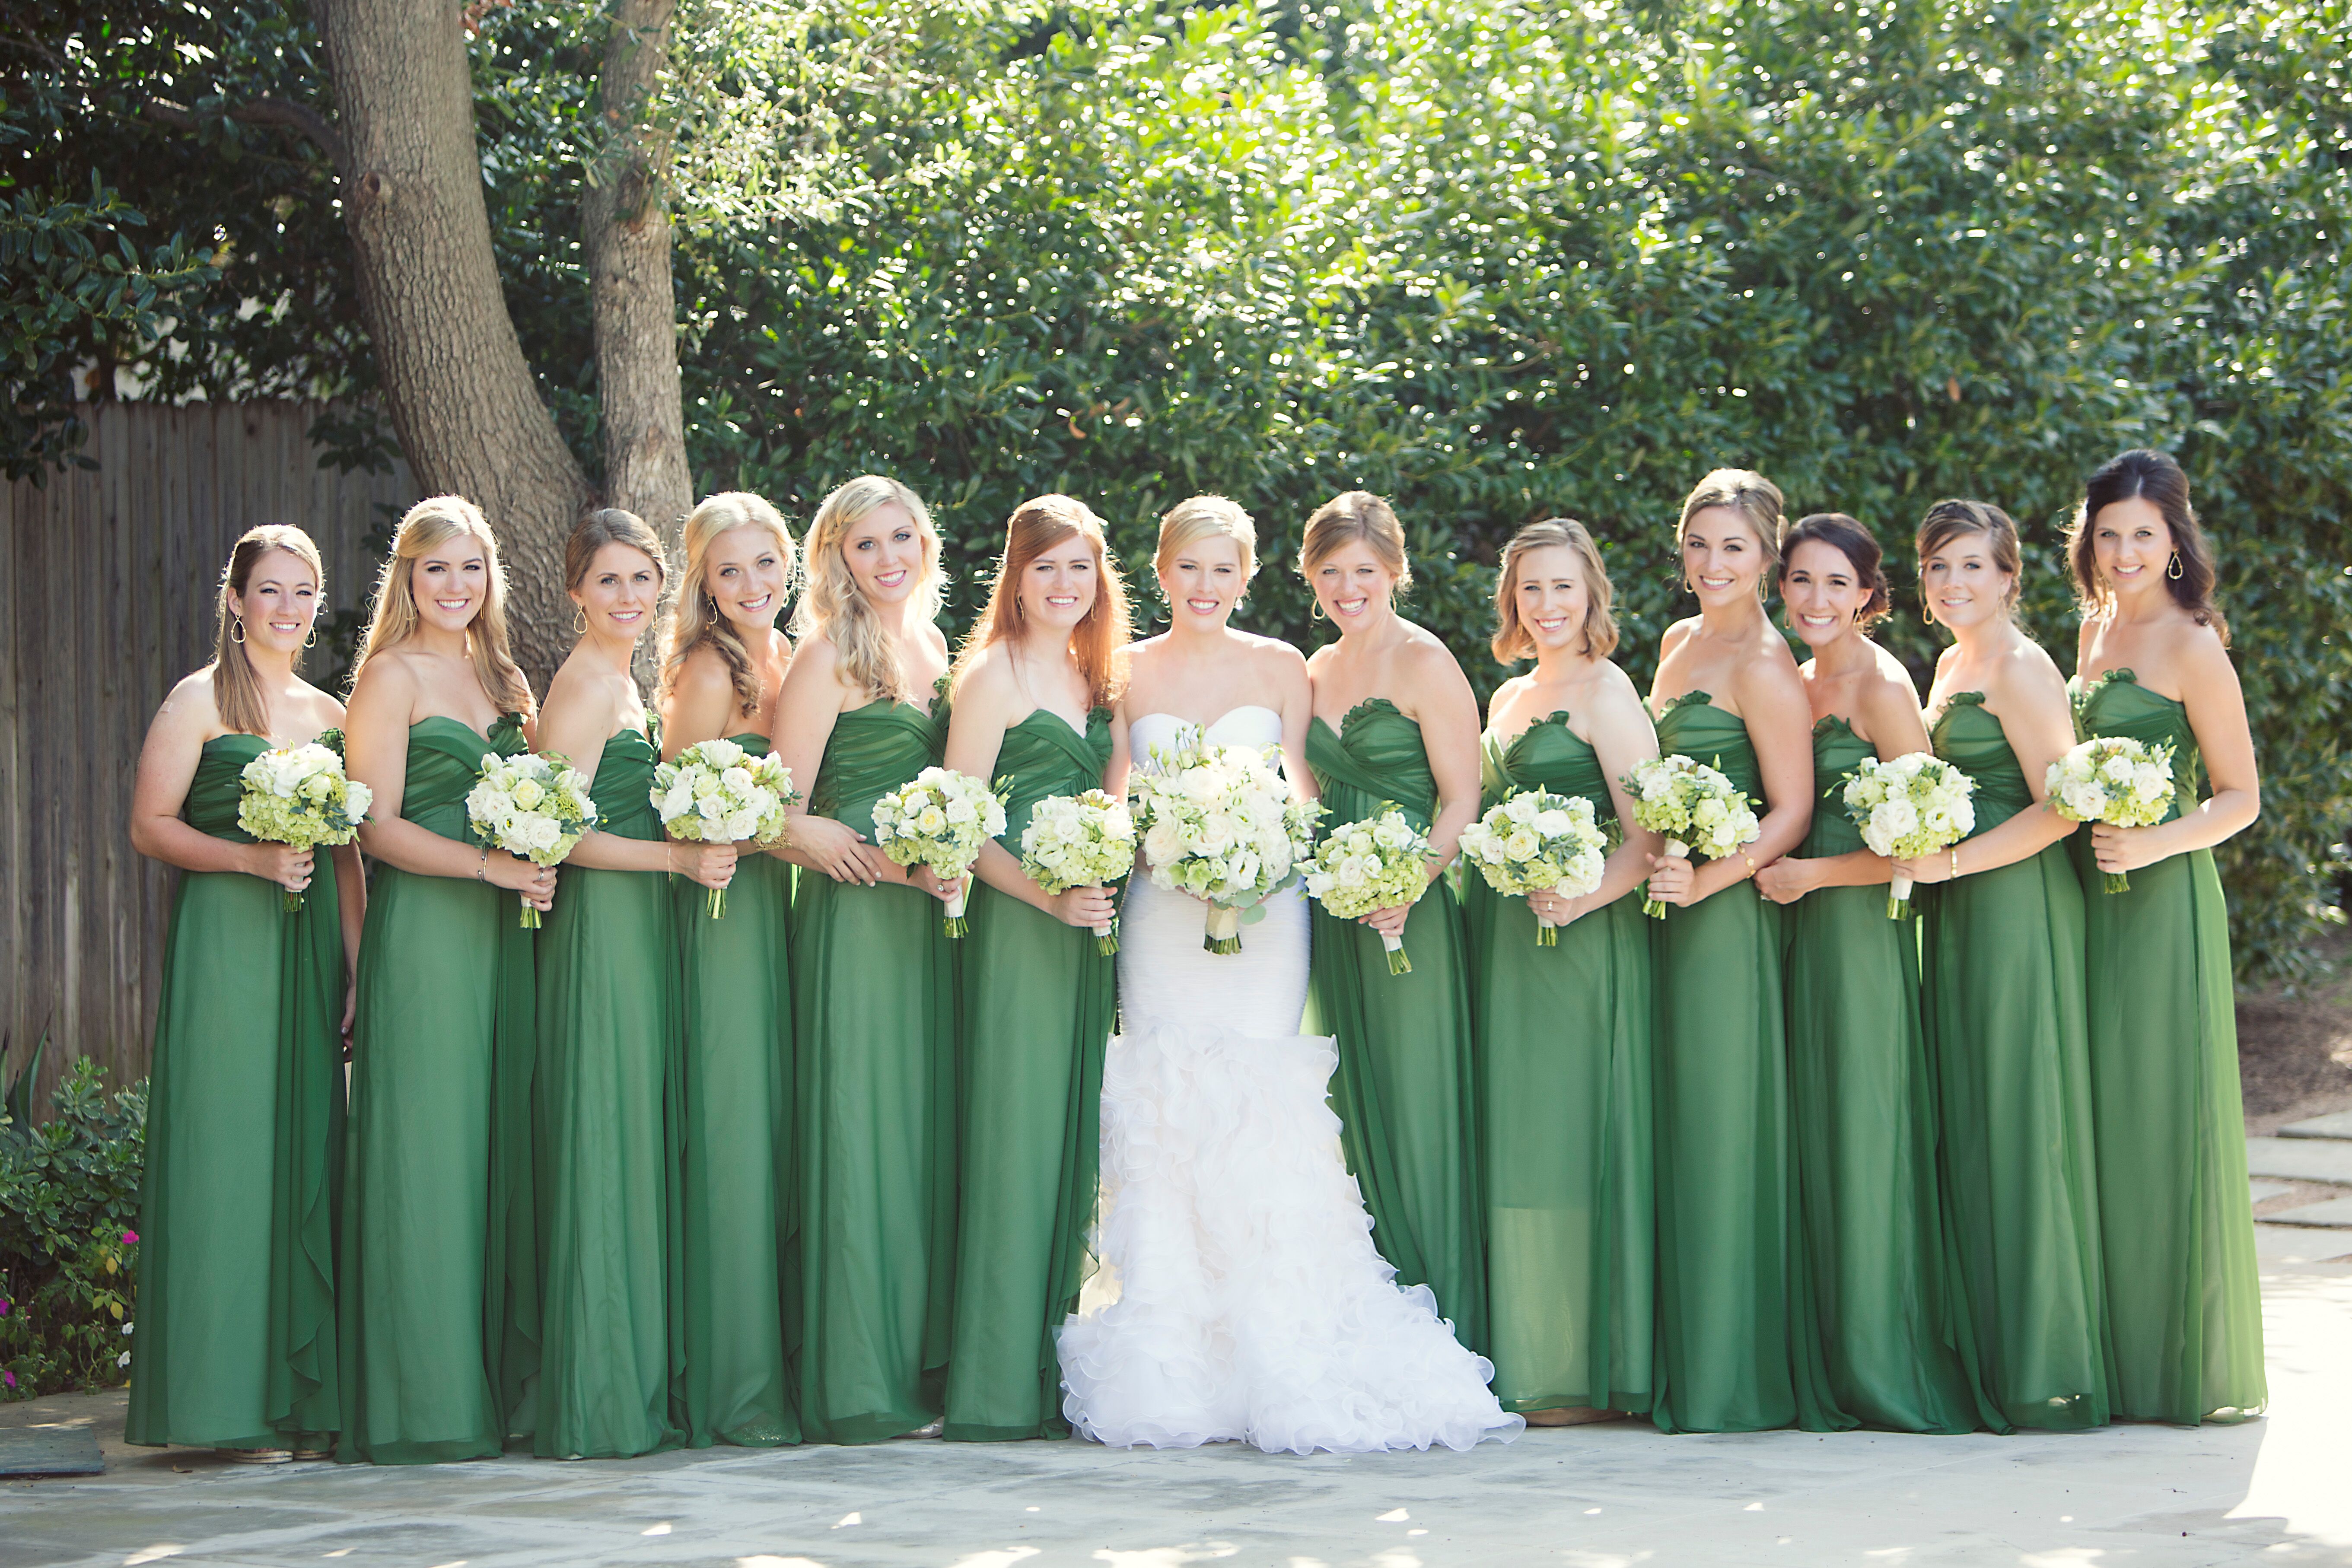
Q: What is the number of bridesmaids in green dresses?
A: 12